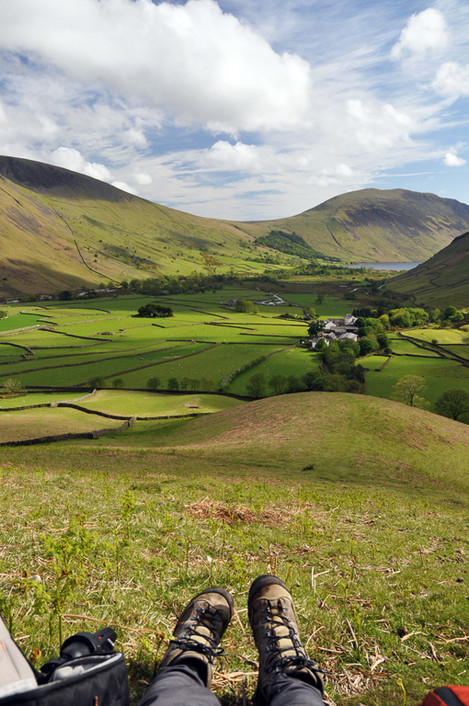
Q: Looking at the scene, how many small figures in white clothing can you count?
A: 0